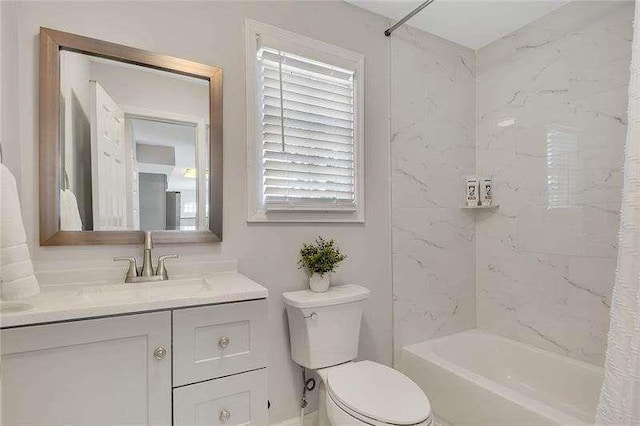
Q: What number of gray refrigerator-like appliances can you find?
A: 1